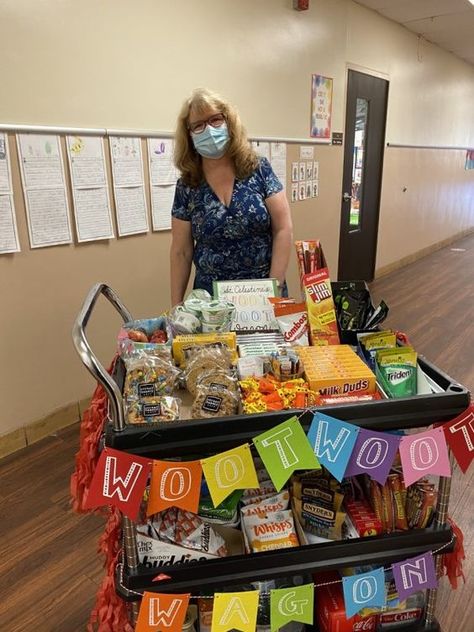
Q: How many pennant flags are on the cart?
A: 13